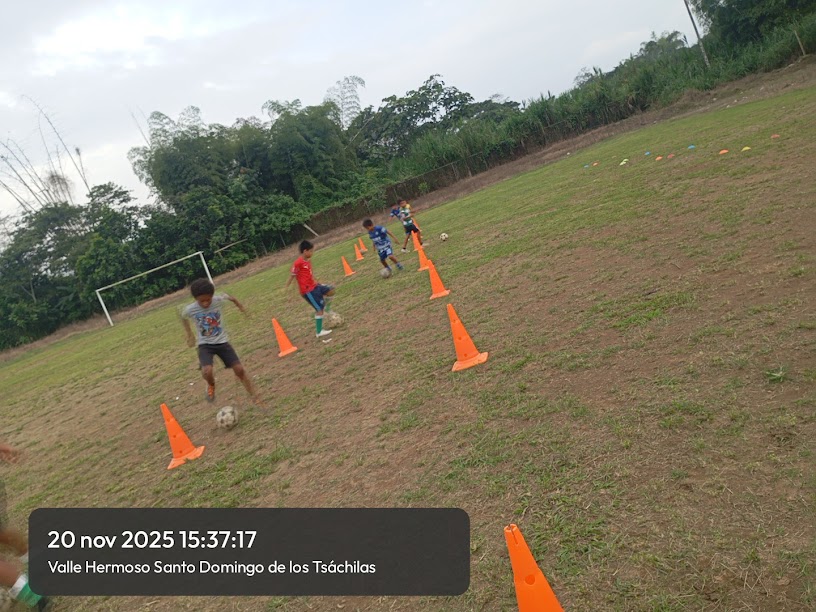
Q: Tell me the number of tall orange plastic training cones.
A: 11